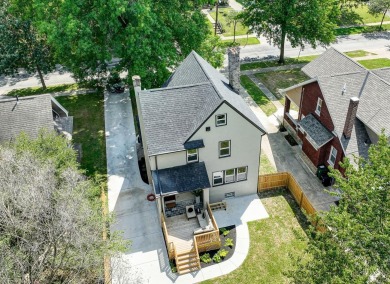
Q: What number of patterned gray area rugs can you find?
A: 1